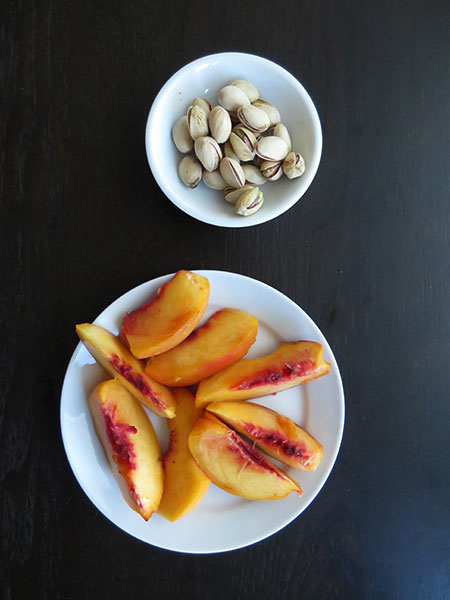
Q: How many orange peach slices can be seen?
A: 8